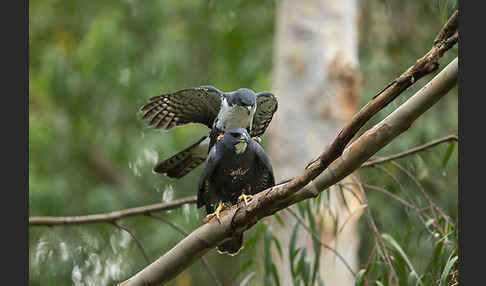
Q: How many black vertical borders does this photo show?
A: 2